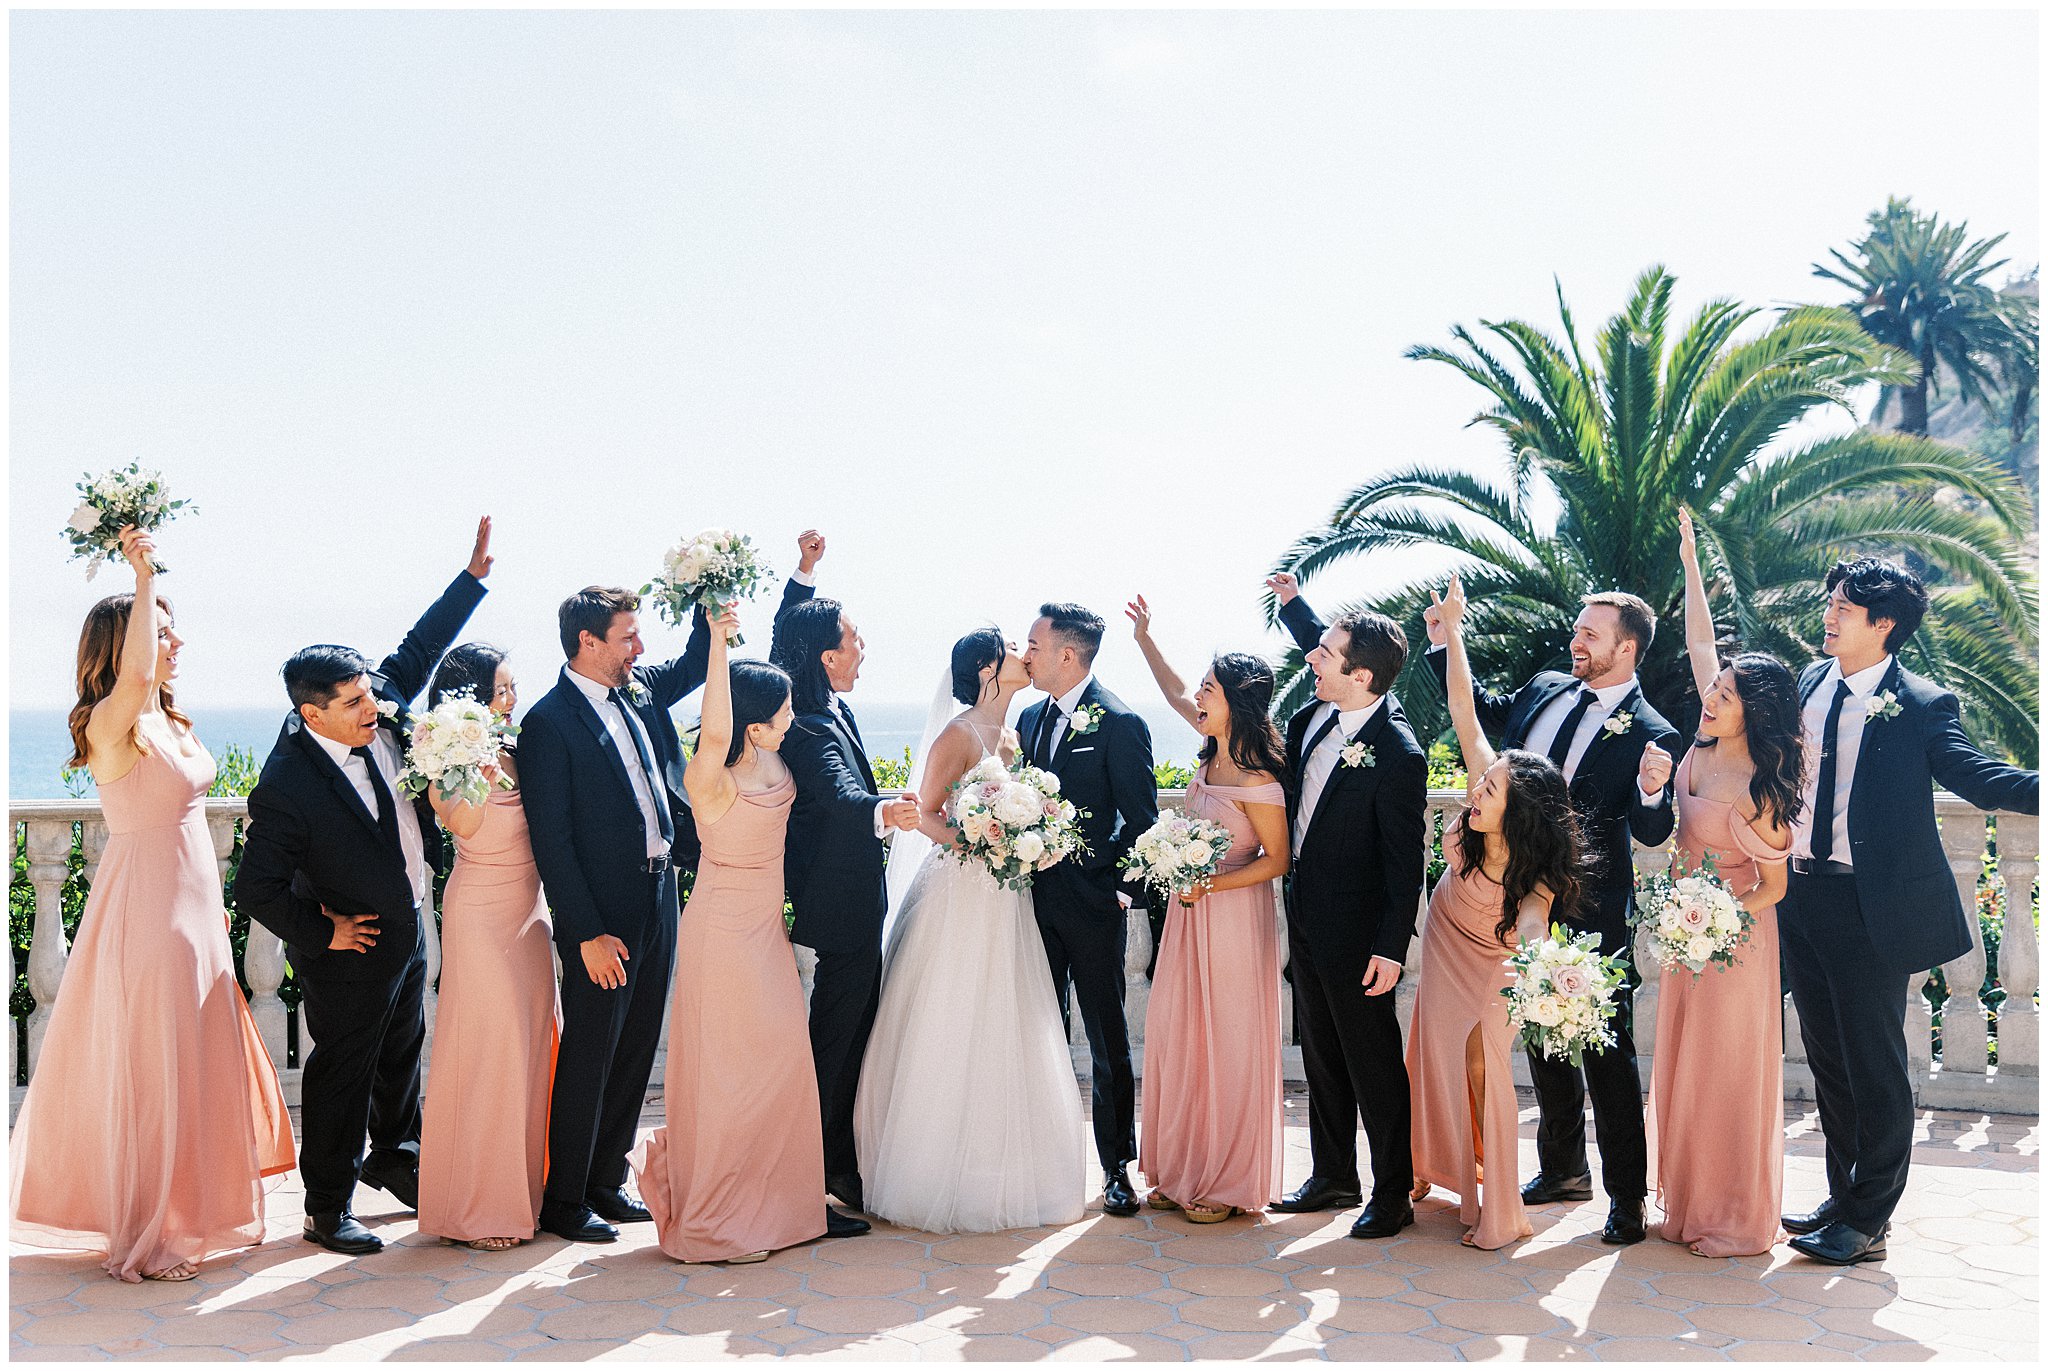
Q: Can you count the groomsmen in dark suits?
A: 6